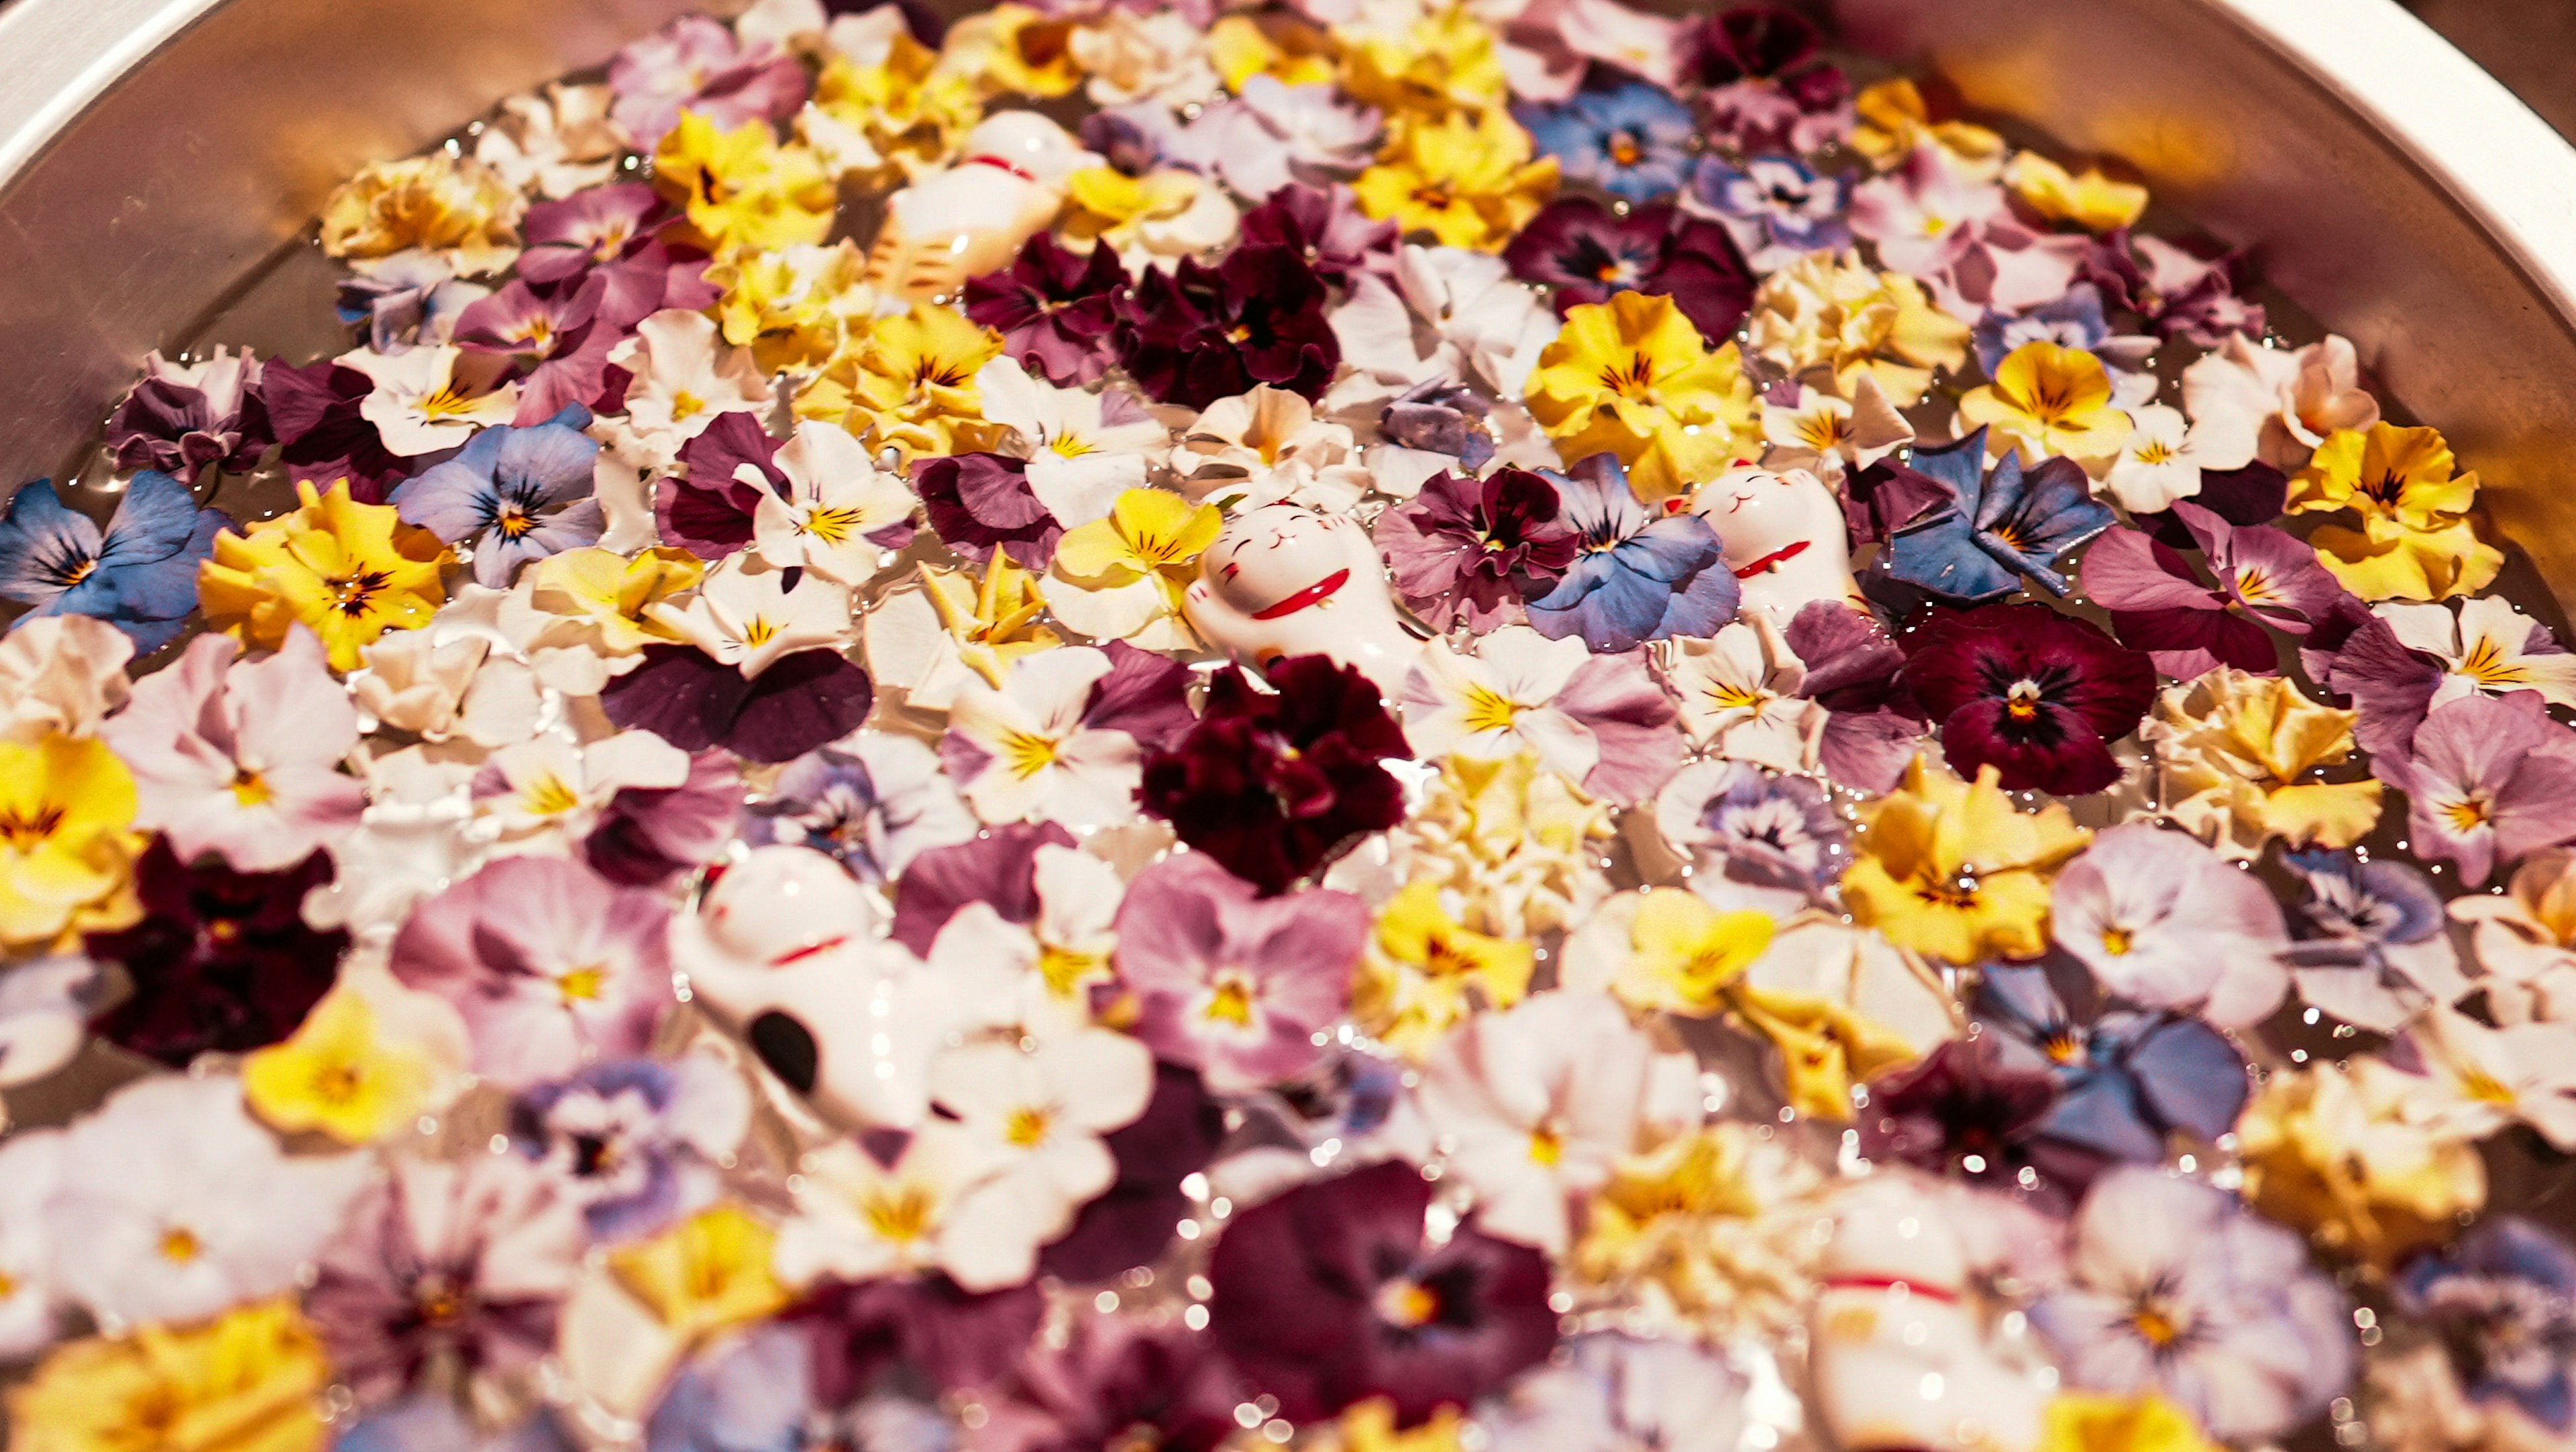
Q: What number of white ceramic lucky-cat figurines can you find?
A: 5